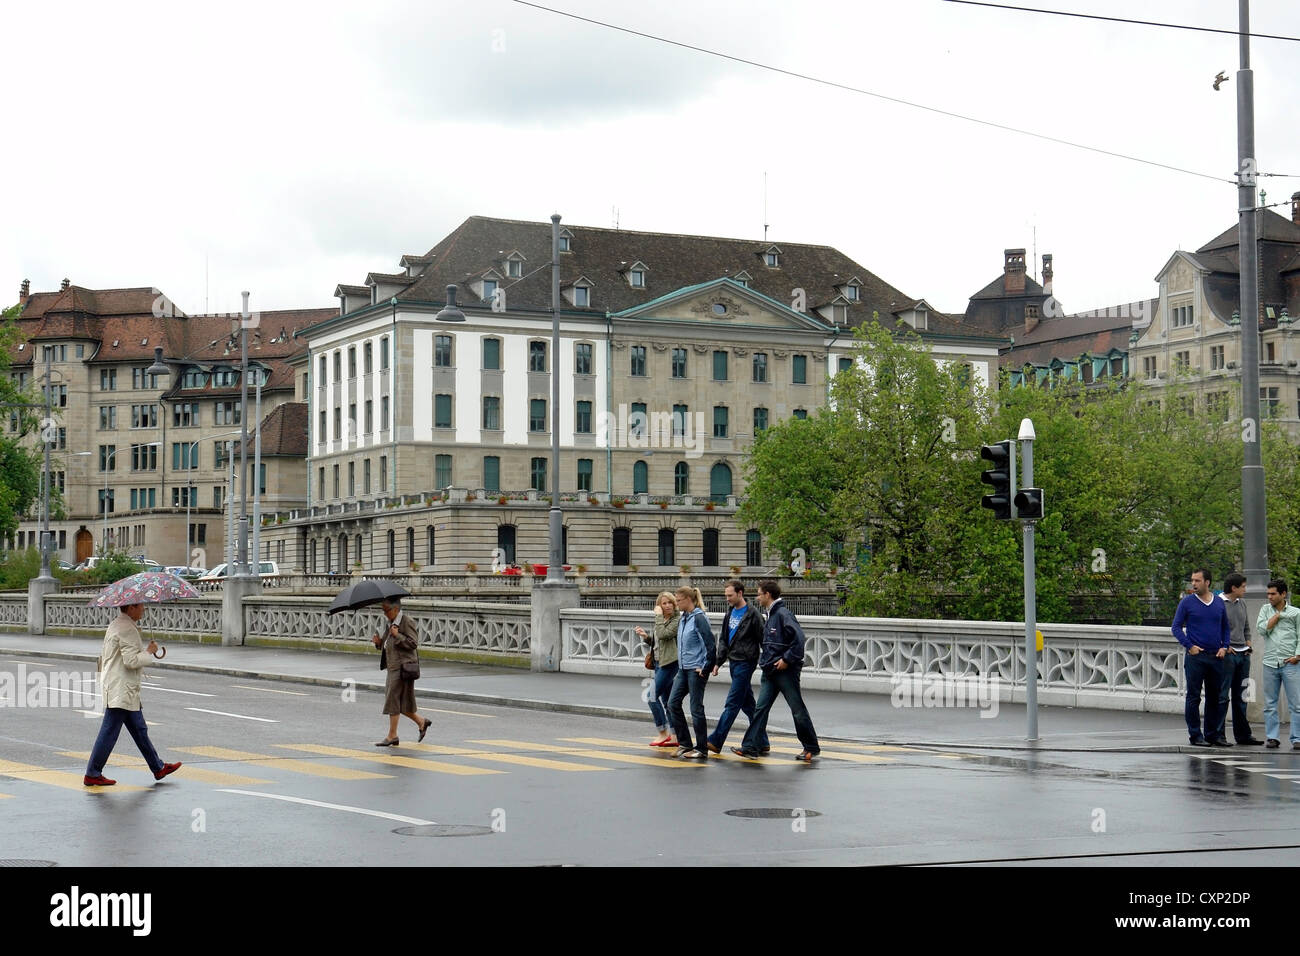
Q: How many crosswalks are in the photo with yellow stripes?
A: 1